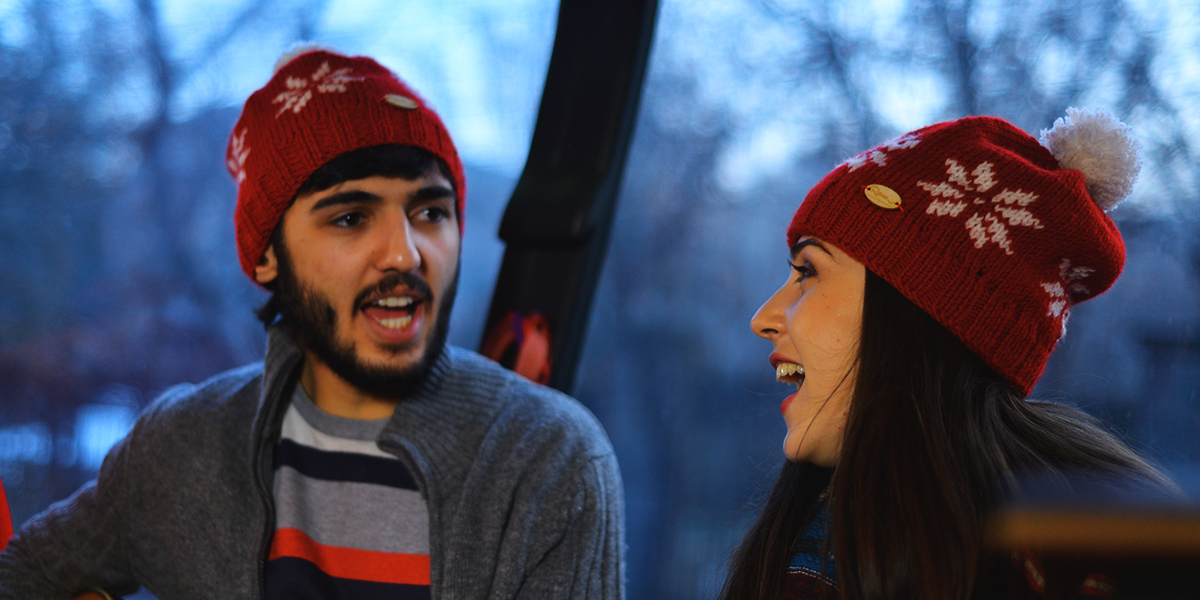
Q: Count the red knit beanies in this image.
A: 2